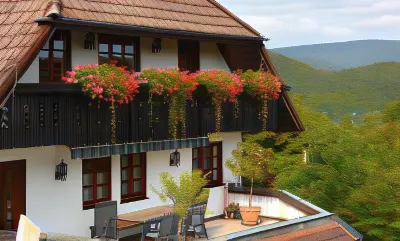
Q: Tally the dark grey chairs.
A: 3